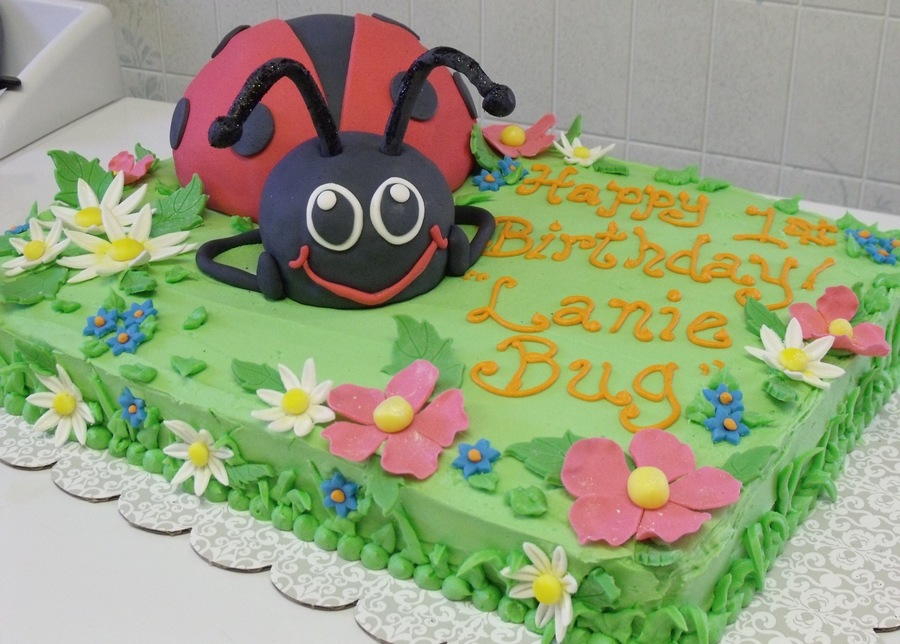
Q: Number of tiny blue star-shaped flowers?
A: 14